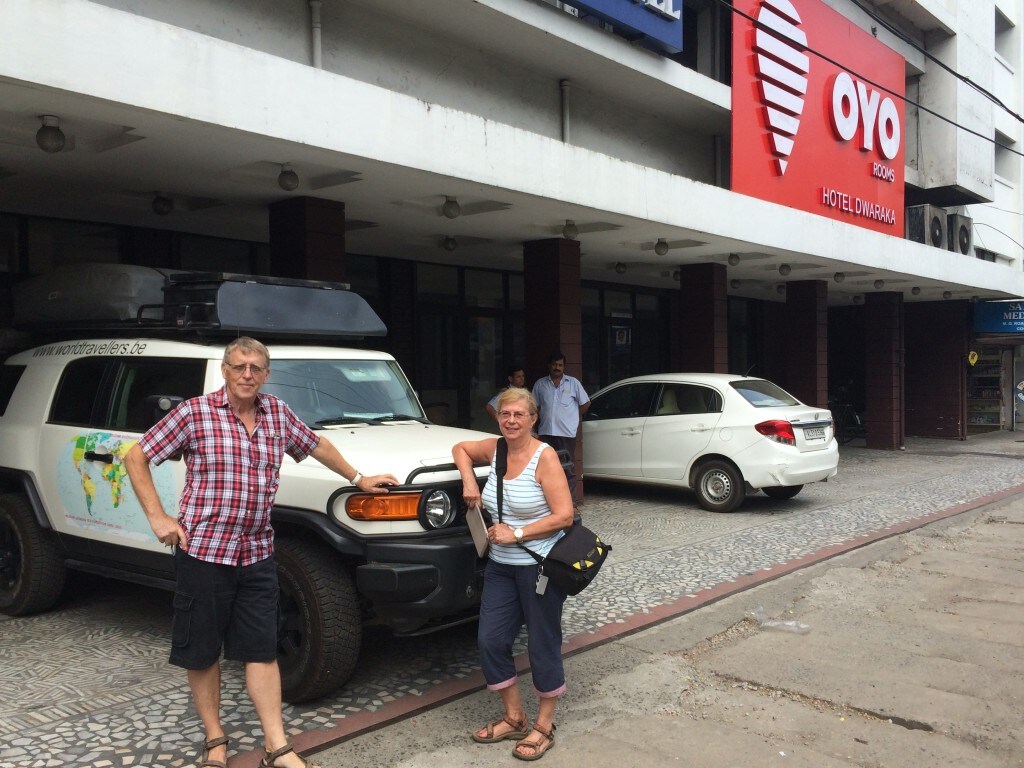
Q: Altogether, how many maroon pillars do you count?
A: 5